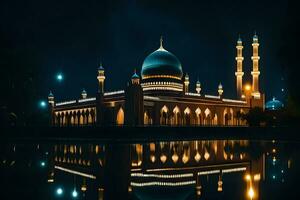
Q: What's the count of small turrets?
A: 7